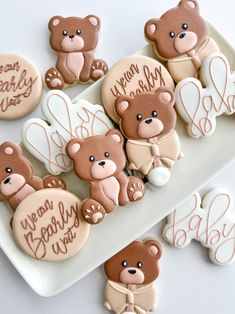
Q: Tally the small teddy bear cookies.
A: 6